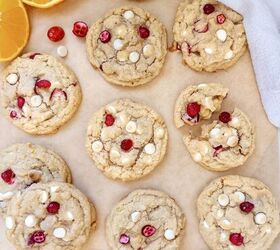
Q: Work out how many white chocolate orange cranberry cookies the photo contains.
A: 9